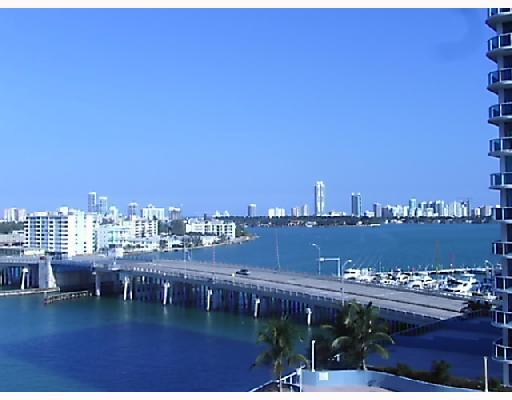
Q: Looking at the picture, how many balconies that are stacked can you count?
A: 11